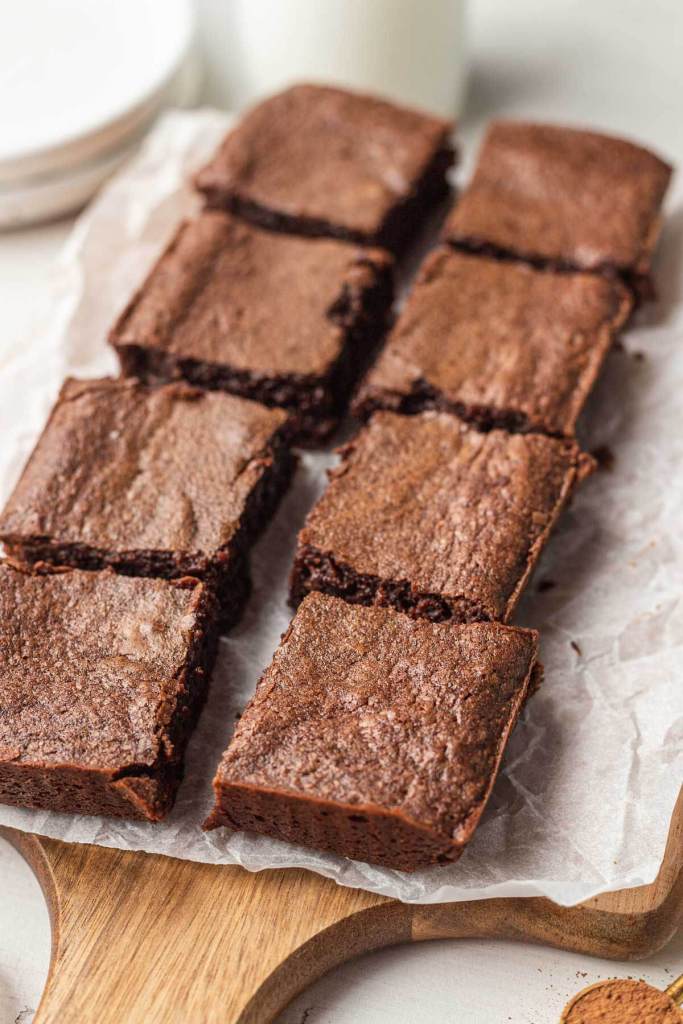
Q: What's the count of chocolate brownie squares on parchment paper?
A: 8